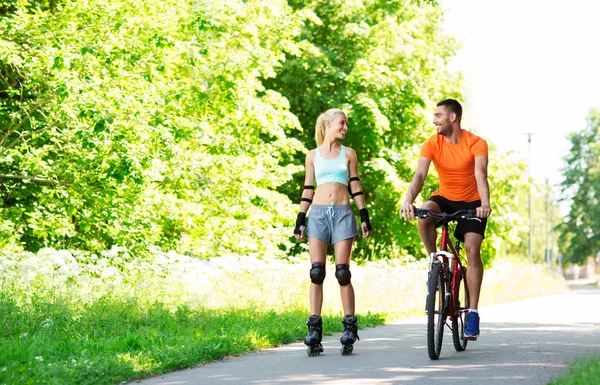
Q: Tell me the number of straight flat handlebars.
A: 1